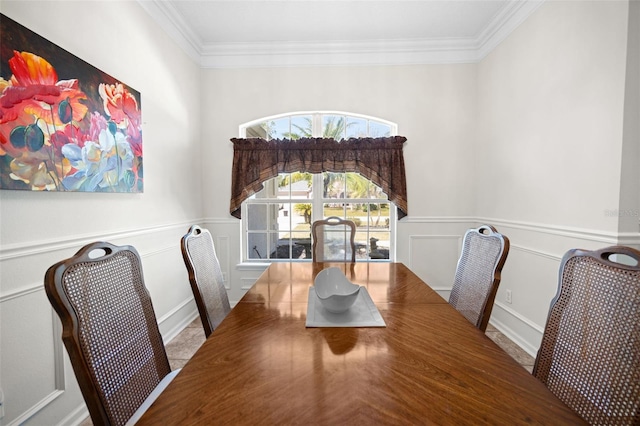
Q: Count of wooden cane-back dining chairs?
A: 5